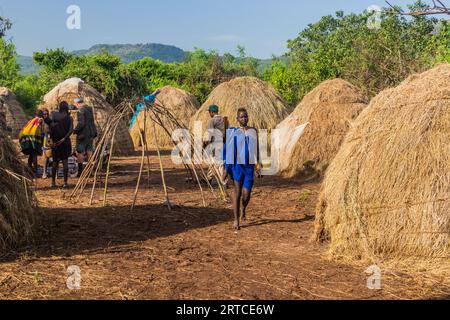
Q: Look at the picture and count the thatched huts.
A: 7